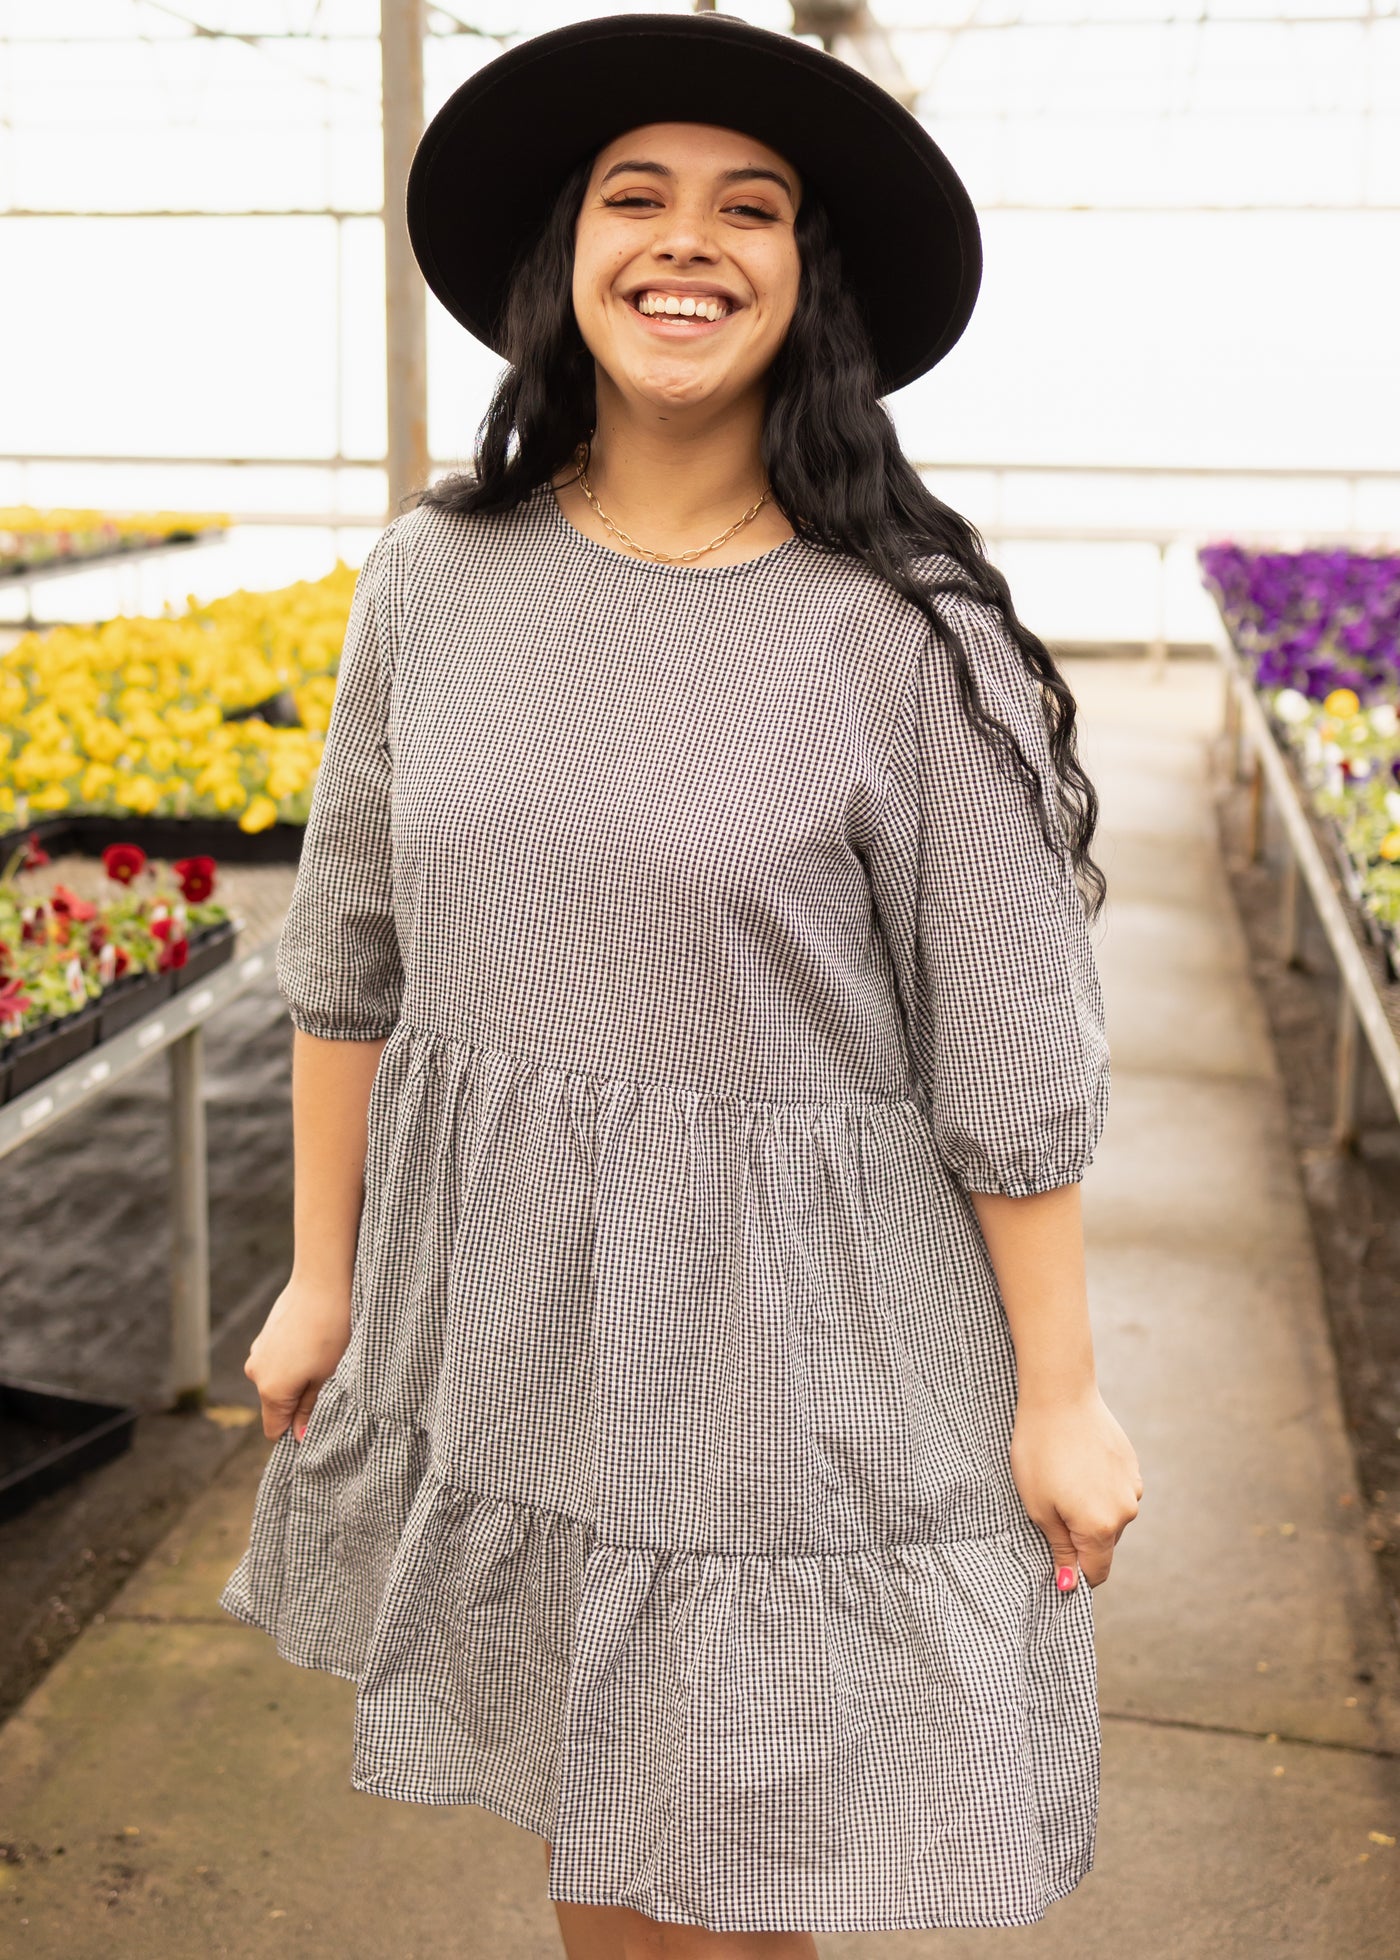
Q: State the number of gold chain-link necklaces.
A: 1